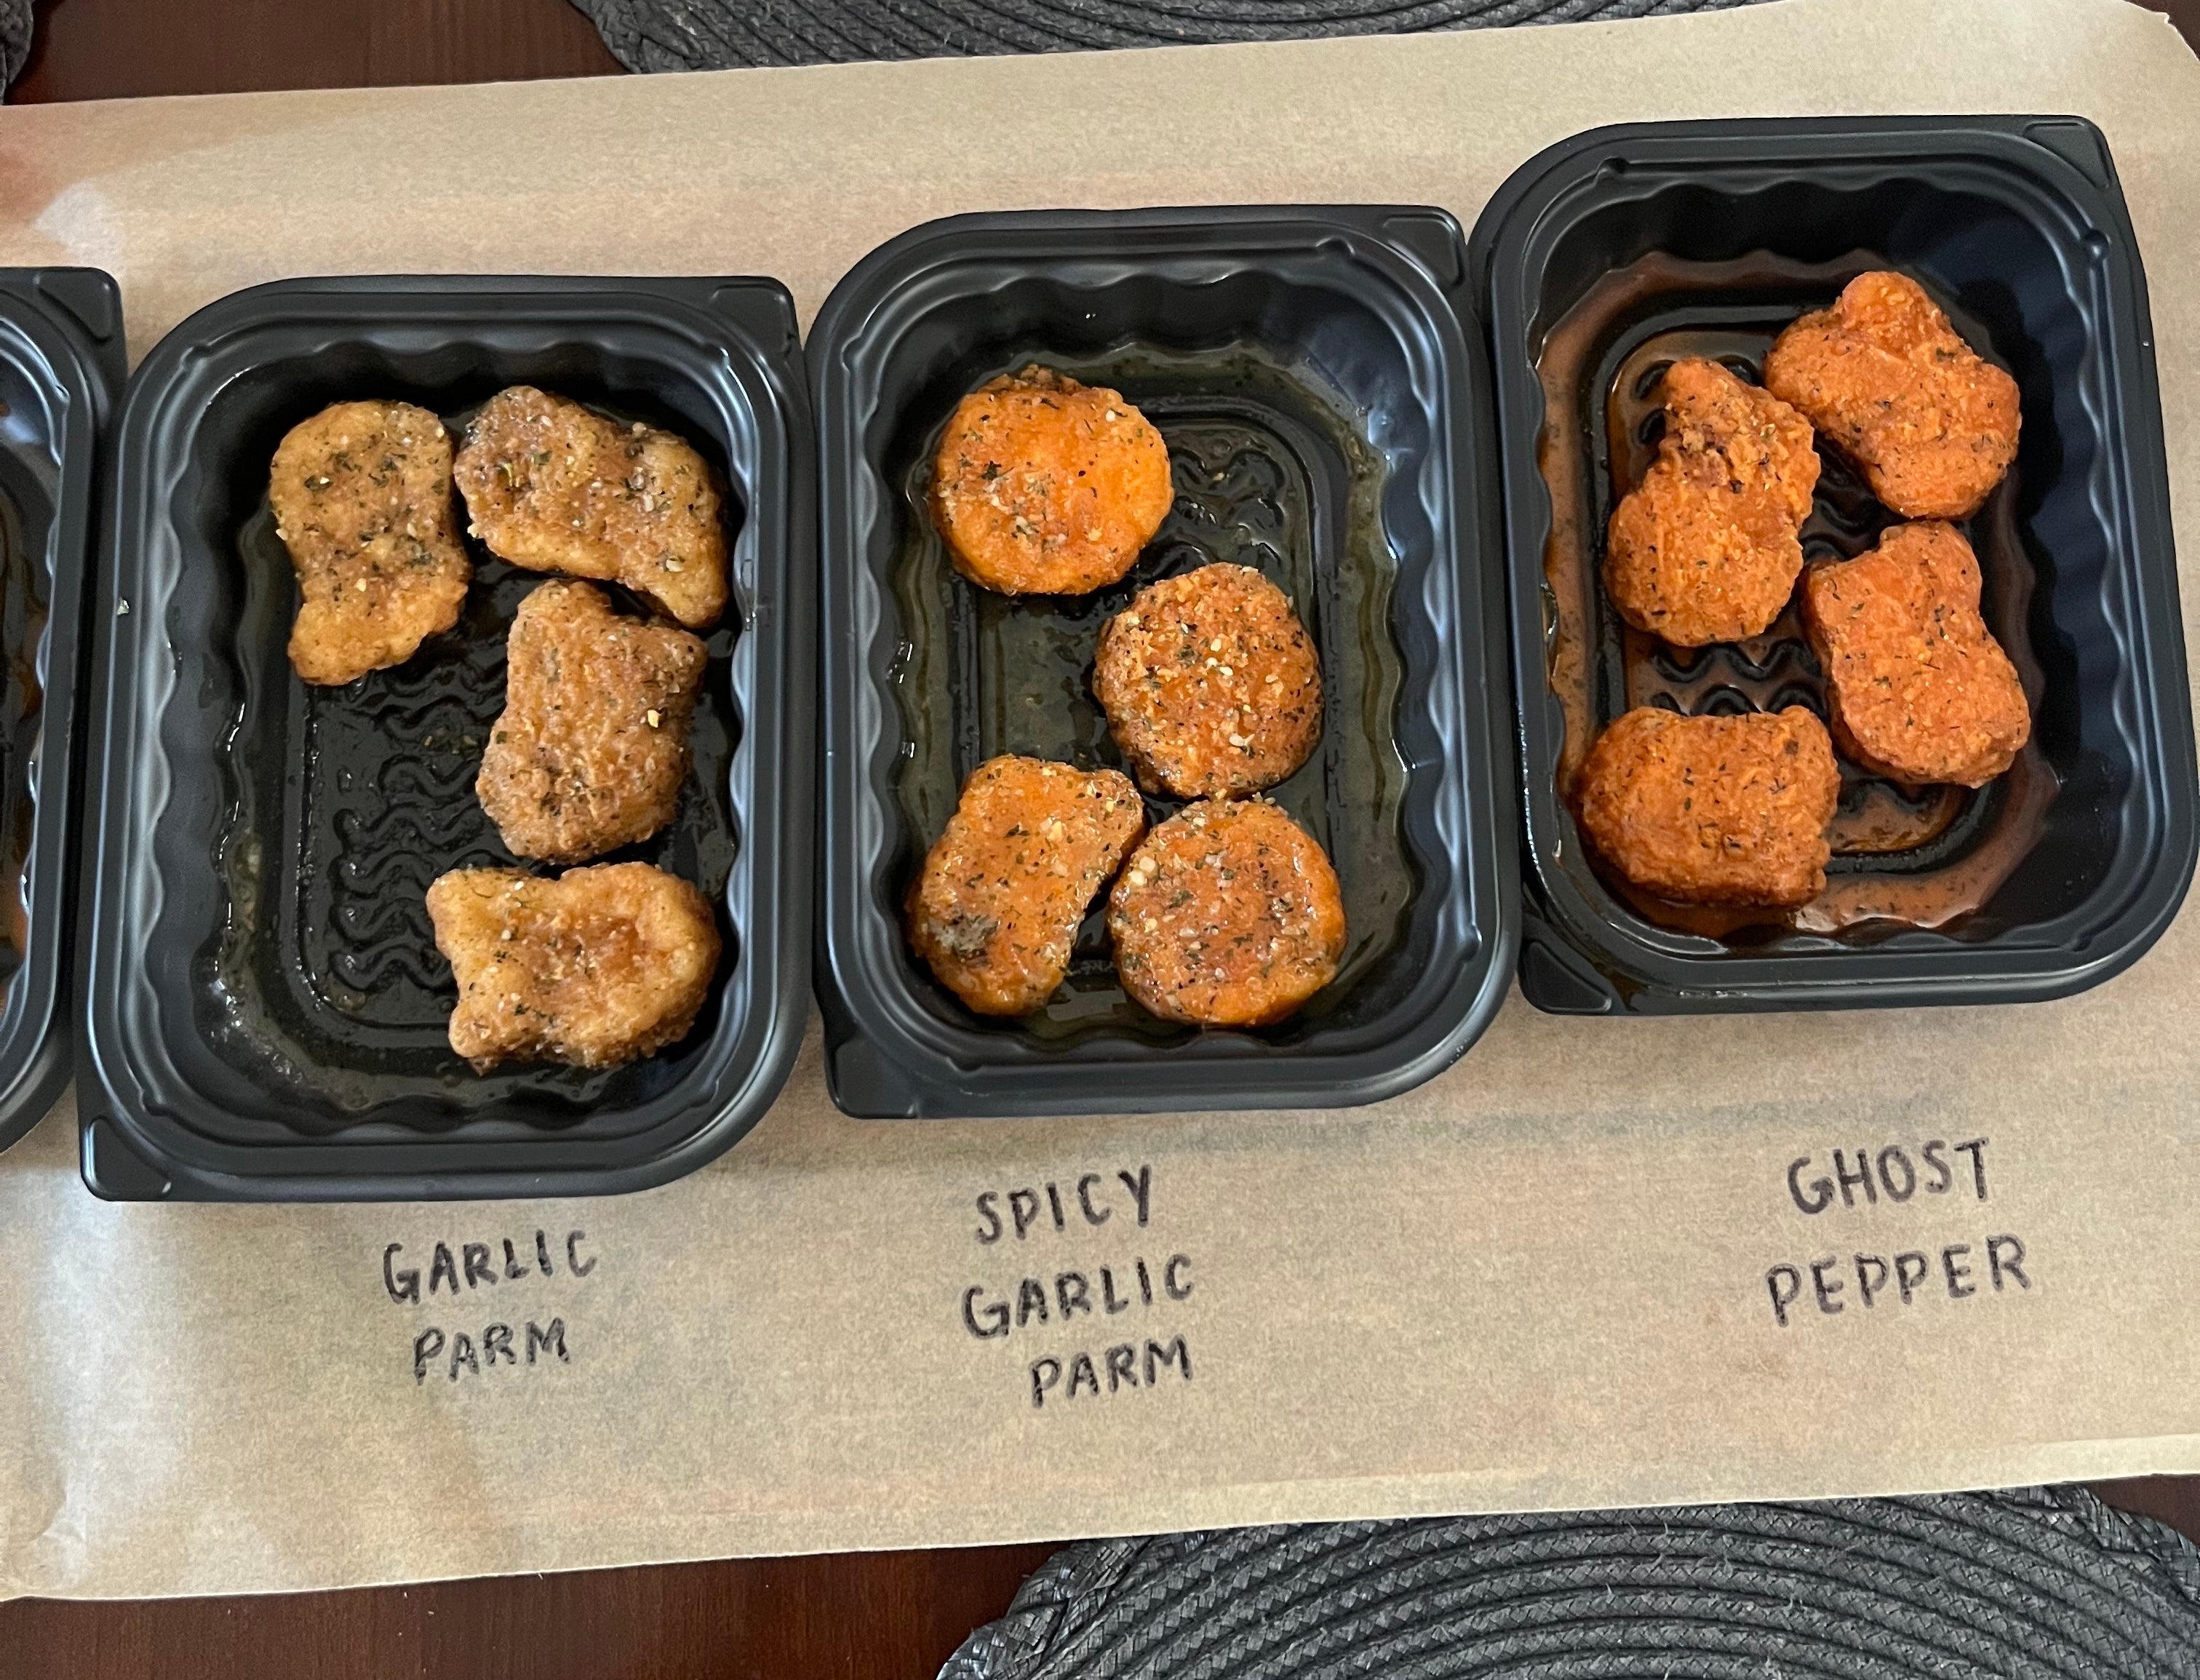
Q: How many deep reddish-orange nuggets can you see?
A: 4